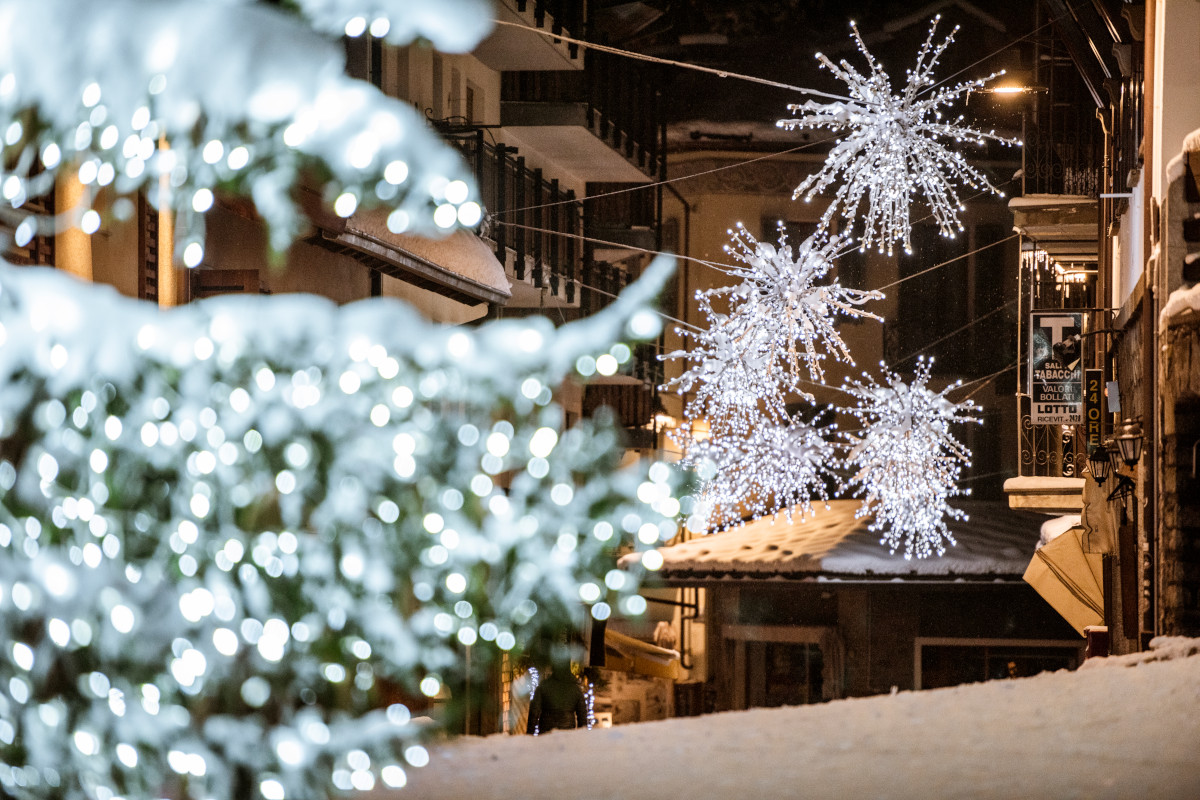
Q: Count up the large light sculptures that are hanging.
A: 5